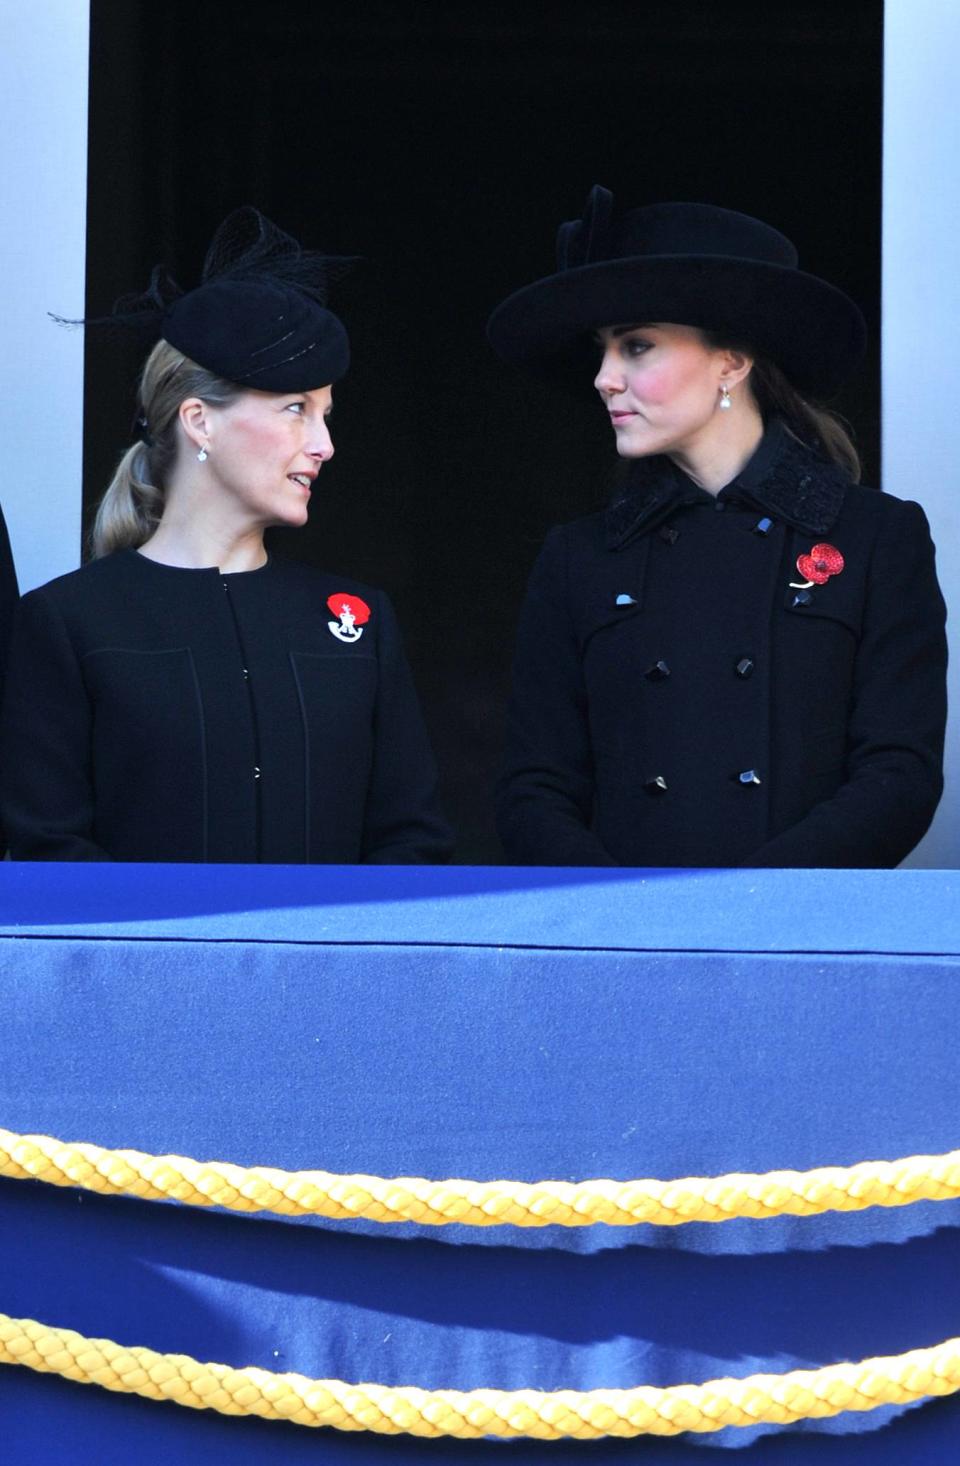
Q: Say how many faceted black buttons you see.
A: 8